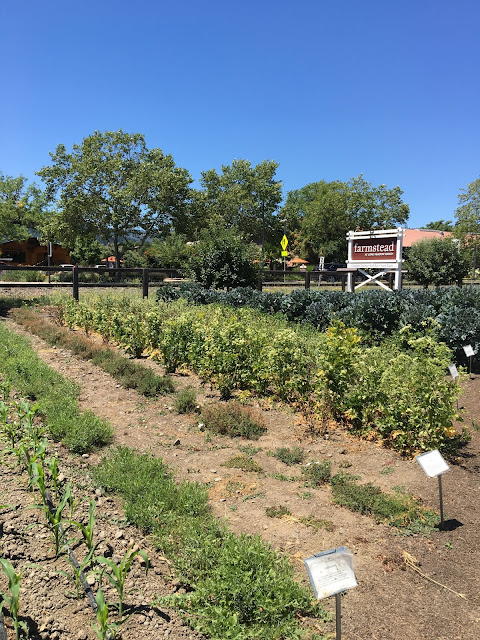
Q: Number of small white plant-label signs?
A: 4